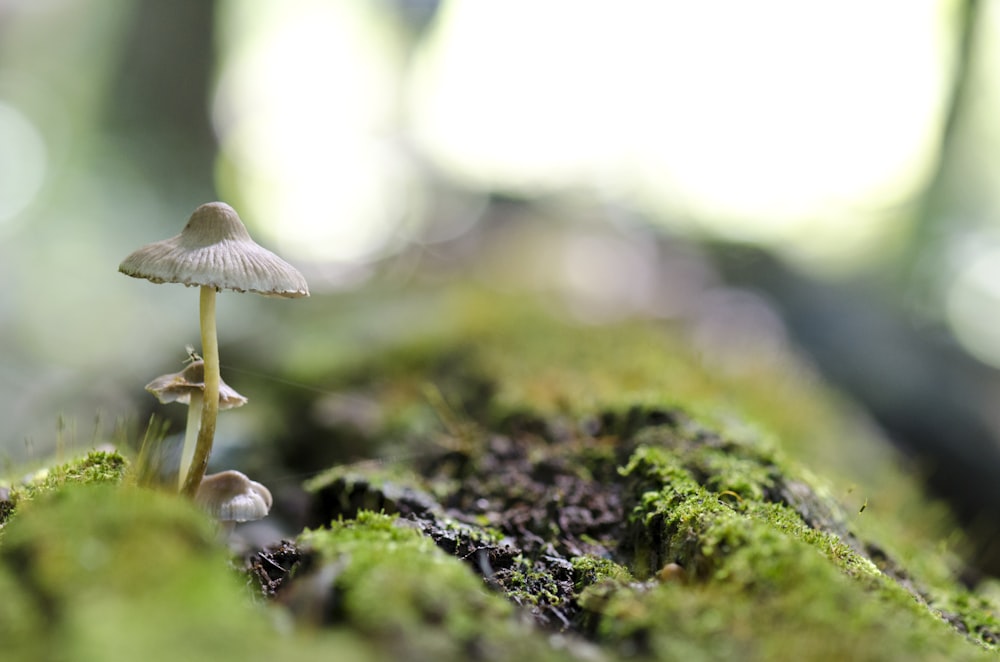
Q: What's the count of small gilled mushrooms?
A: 3